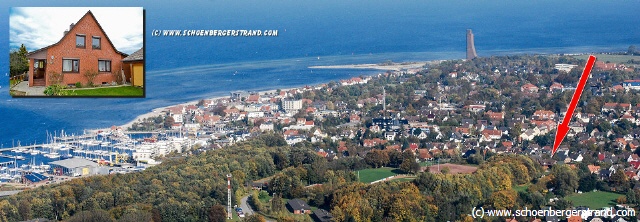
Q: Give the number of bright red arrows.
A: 1